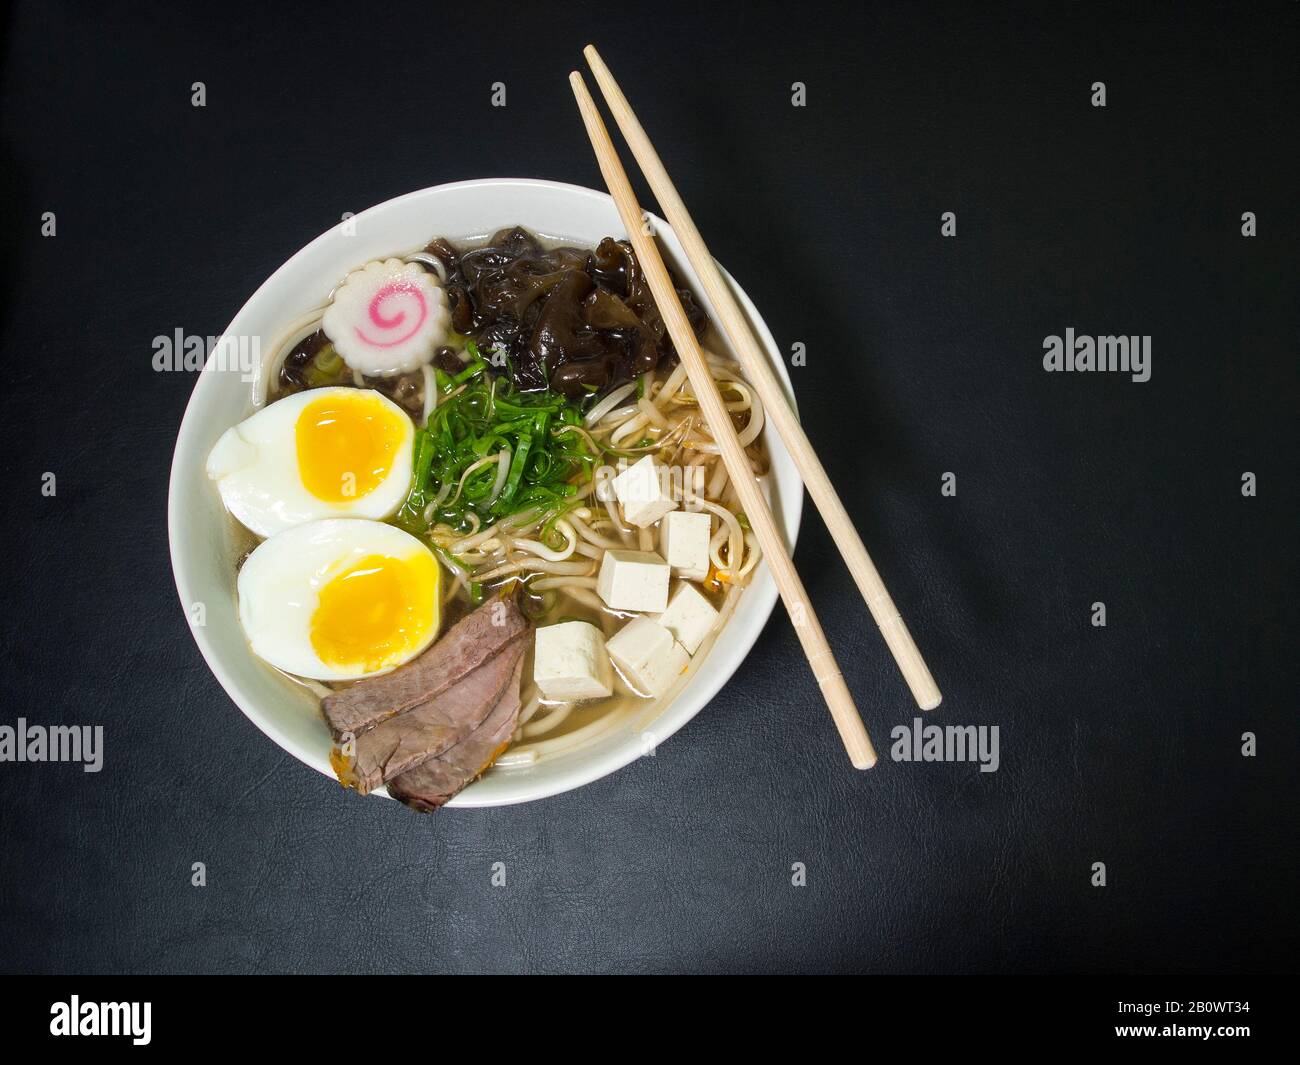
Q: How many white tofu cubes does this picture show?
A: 6